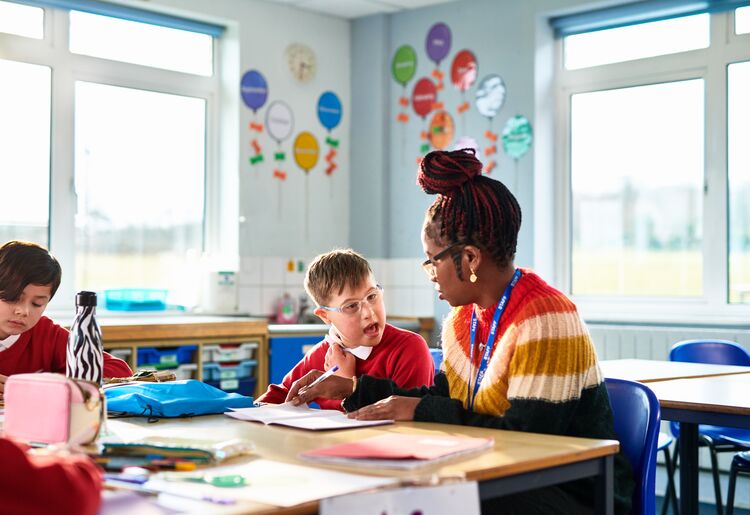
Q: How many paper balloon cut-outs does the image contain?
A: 12